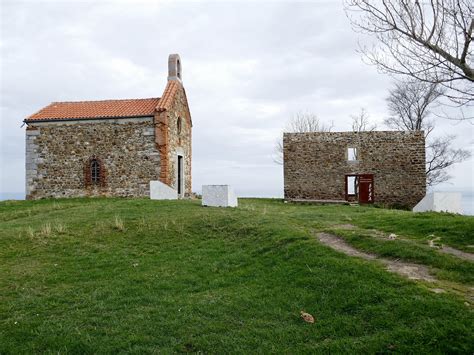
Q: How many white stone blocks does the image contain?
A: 3